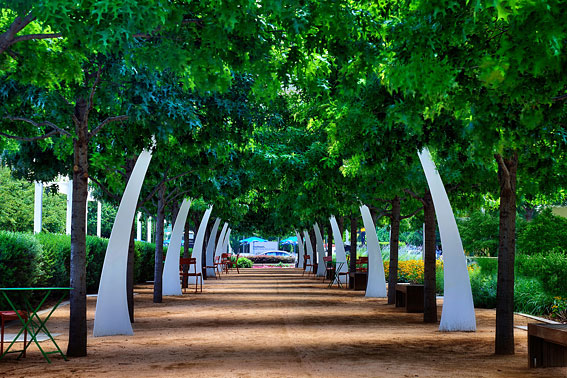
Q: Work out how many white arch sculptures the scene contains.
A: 12